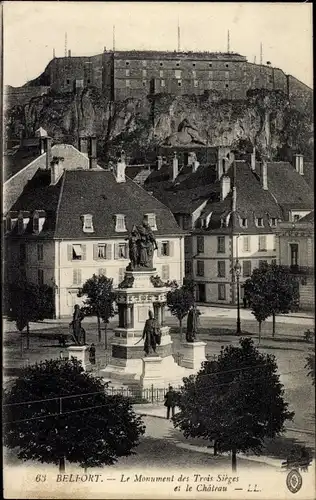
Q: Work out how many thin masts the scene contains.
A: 5